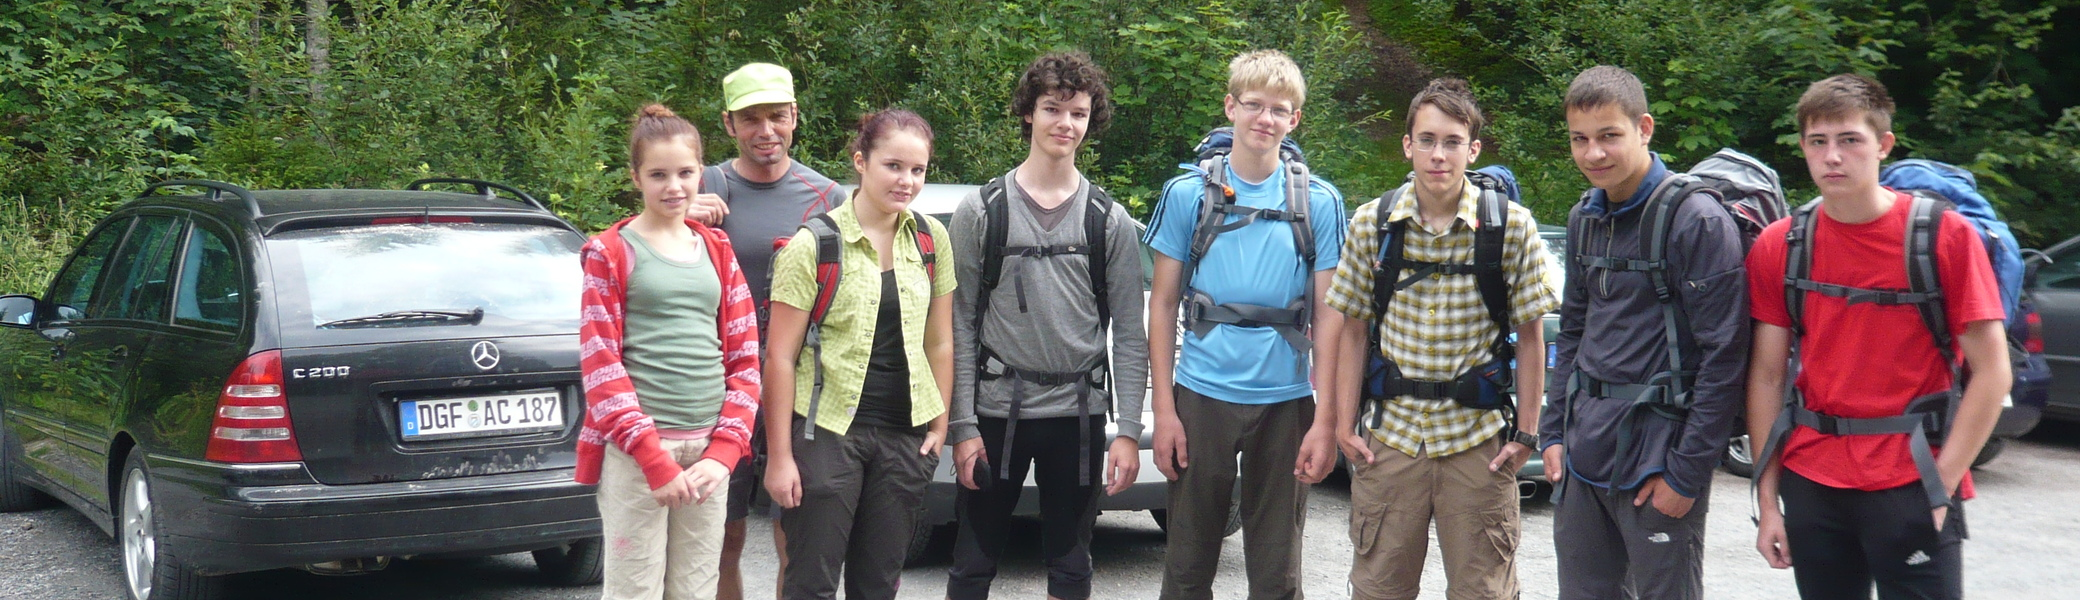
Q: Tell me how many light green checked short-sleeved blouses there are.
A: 1